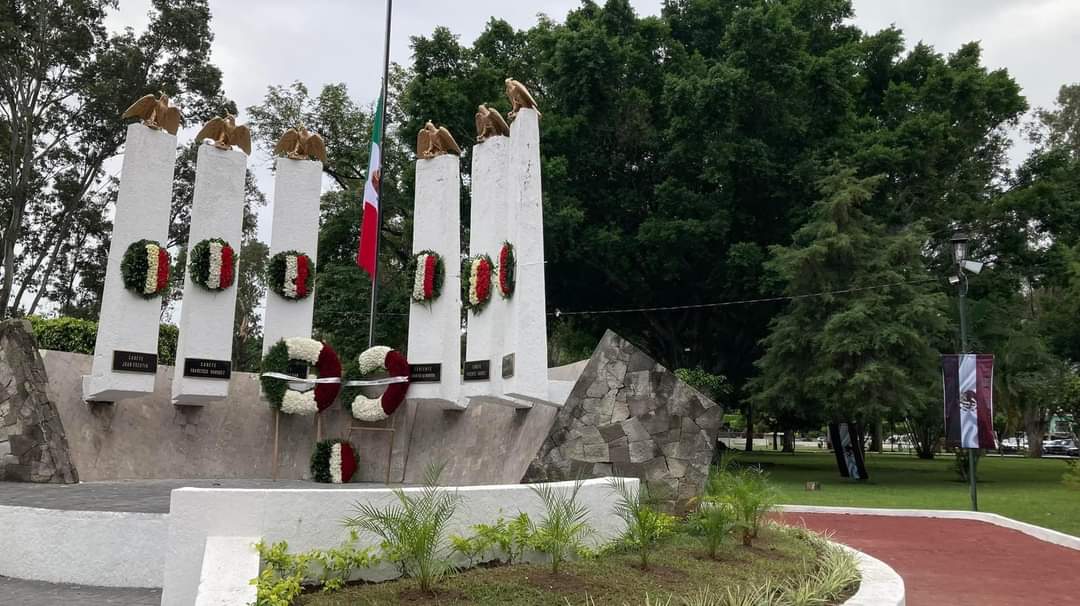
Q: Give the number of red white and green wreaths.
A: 9